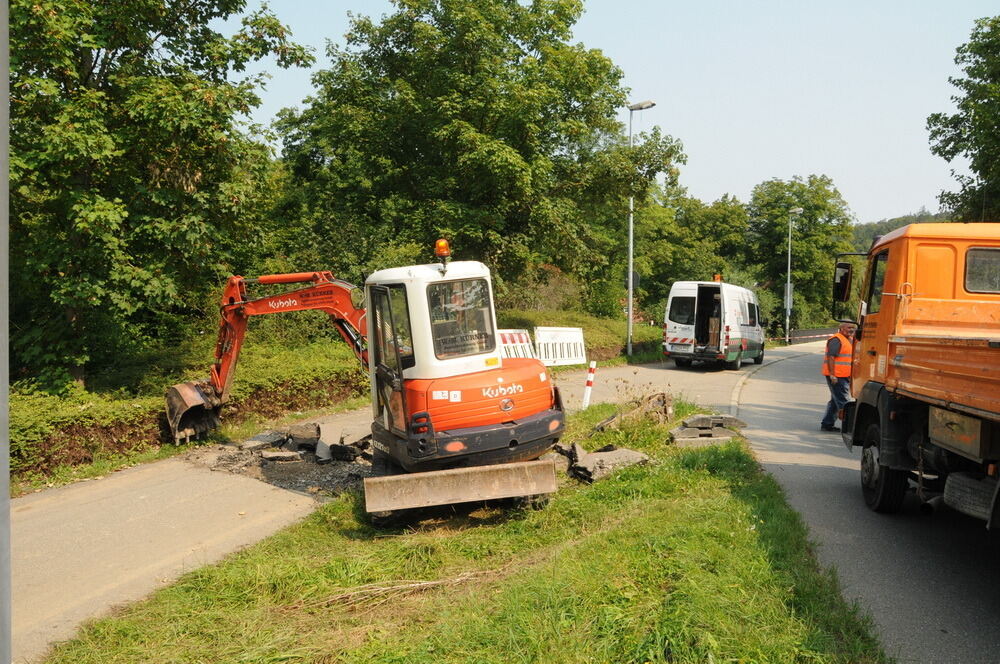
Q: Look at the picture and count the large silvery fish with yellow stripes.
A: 0